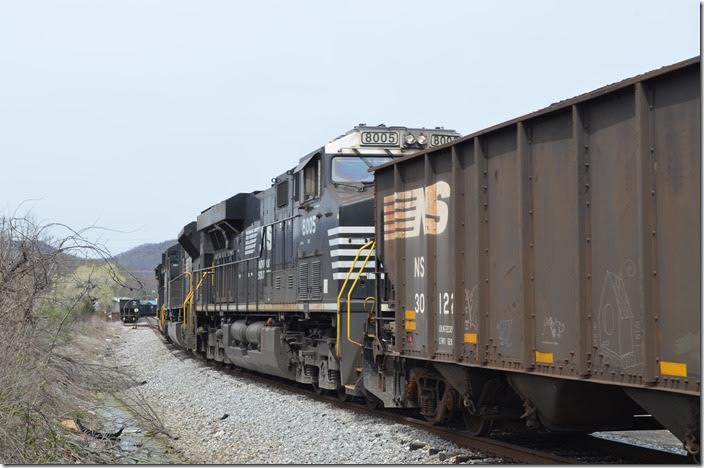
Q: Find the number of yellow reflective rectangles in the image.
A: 5